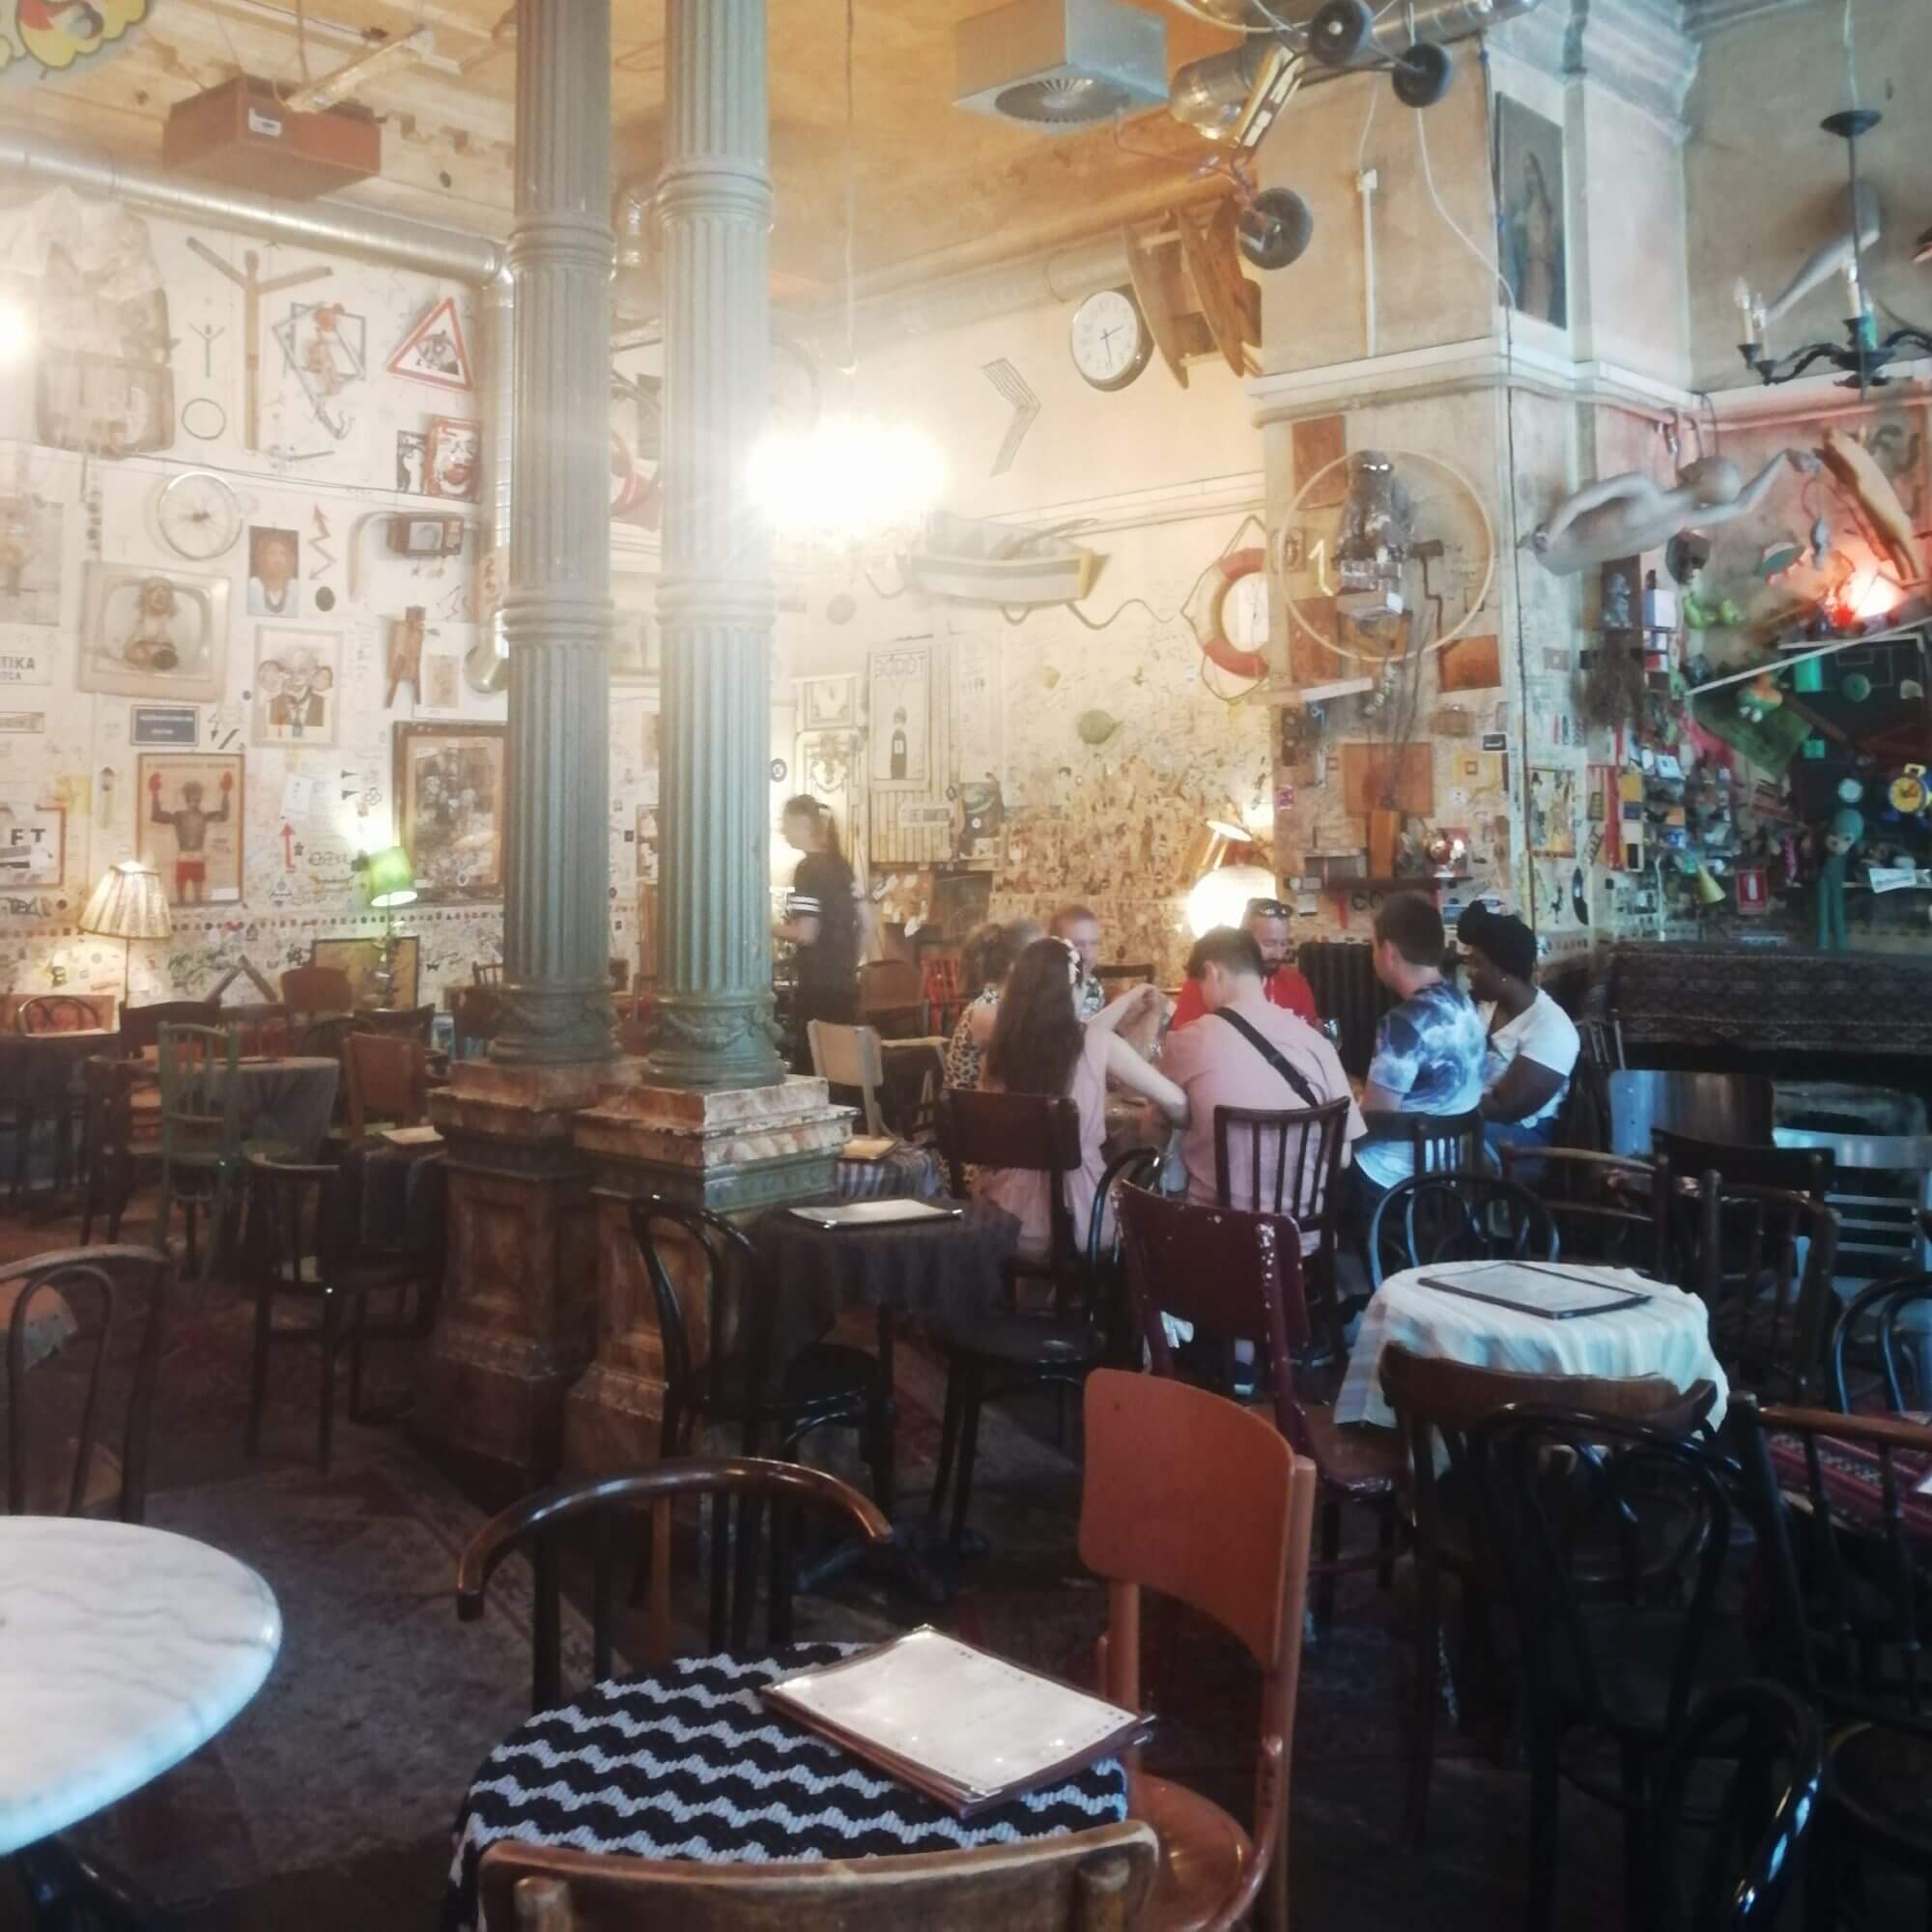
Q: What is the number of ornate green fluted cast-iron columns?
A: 2